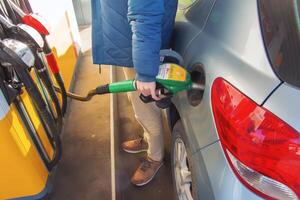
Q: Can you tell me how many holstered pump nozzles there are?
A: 3